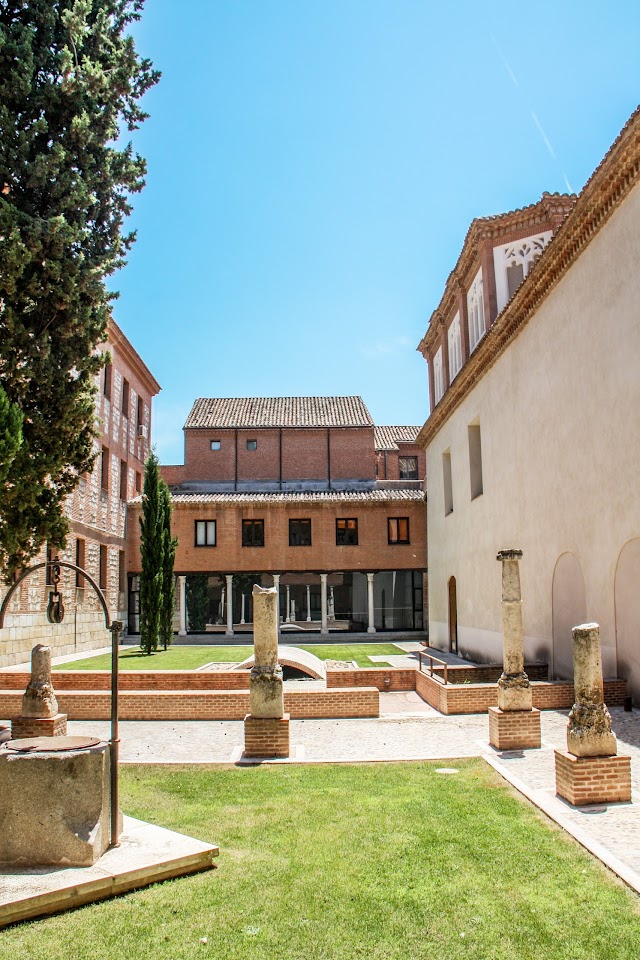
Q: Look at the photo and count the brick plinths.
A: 4